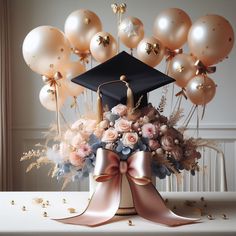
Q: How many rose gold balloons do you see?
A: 11